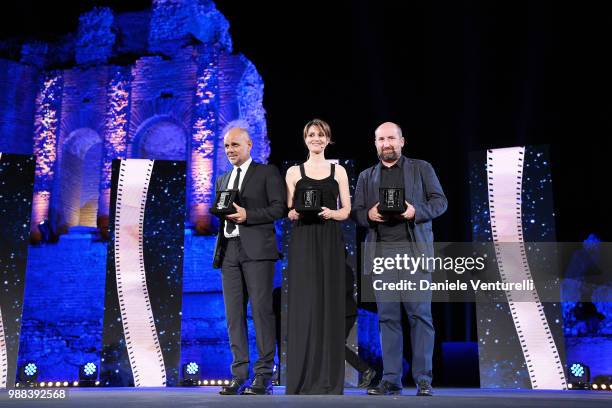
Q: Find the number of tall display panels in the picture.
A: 4